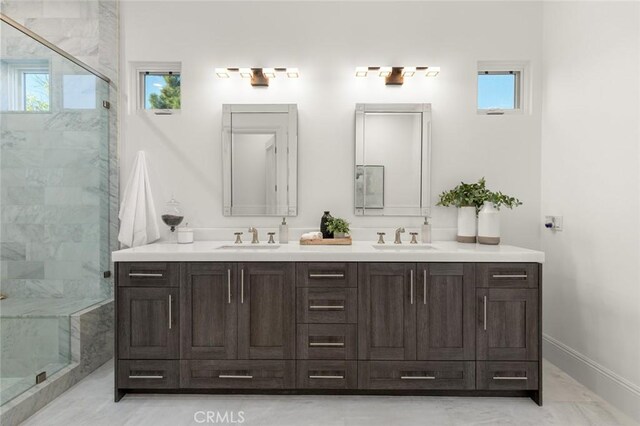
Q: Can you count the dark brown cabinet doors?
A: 6